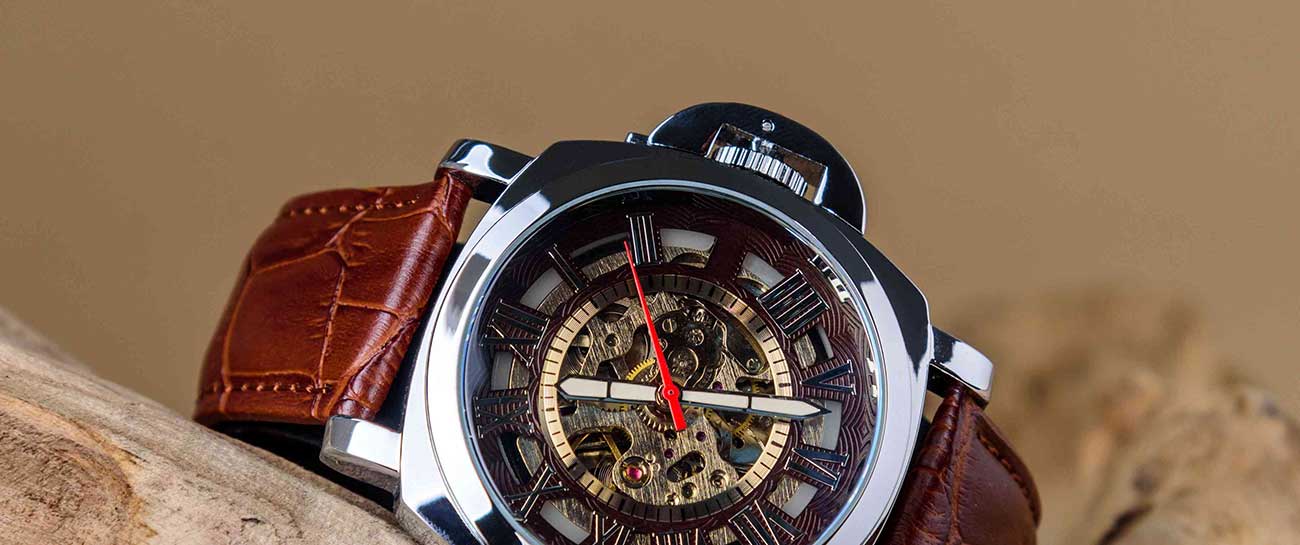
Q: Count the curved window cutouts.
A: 12